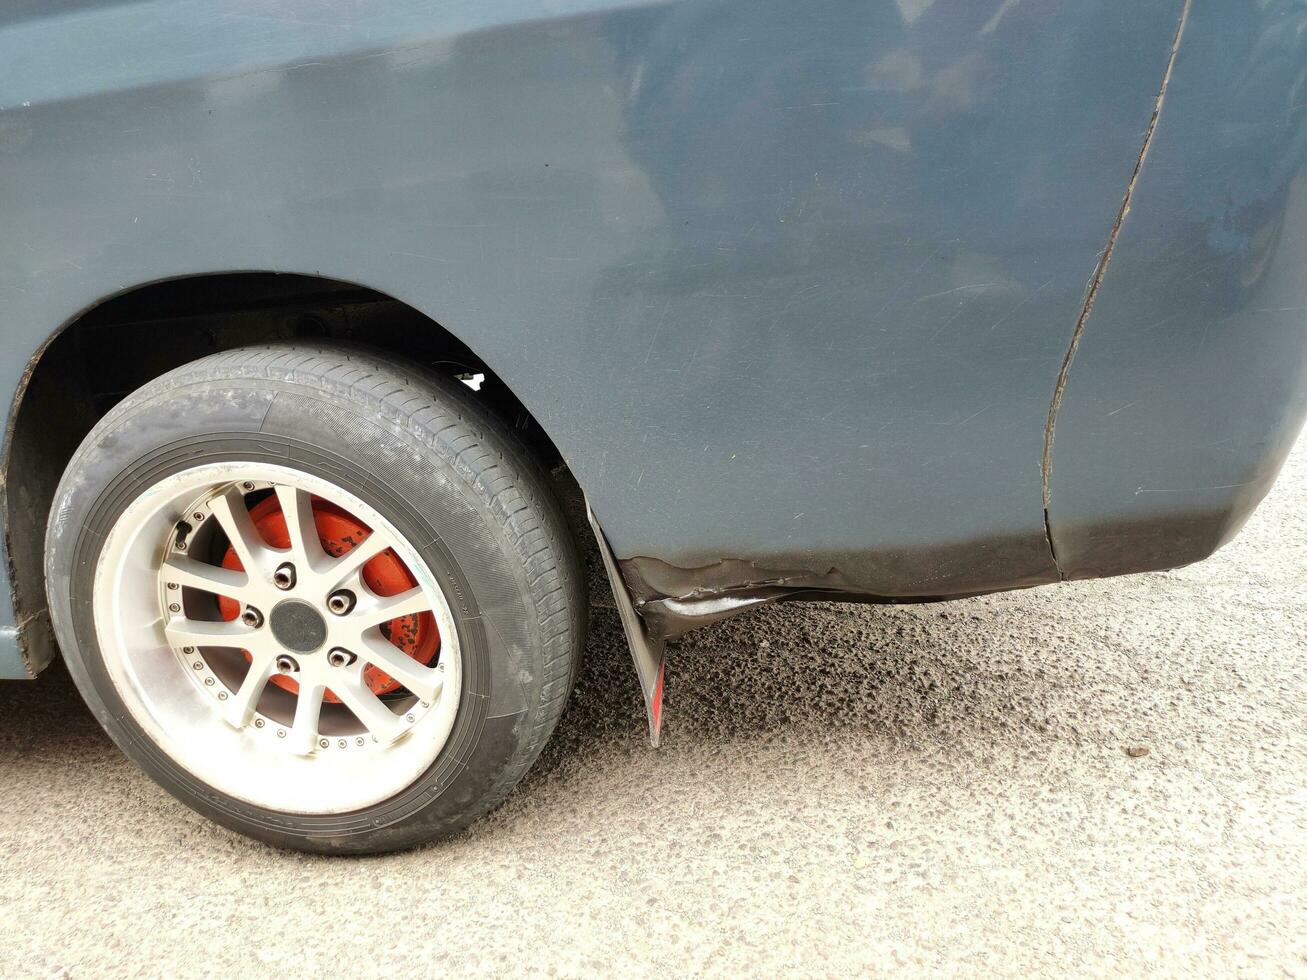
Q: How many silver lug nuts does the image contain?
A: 5